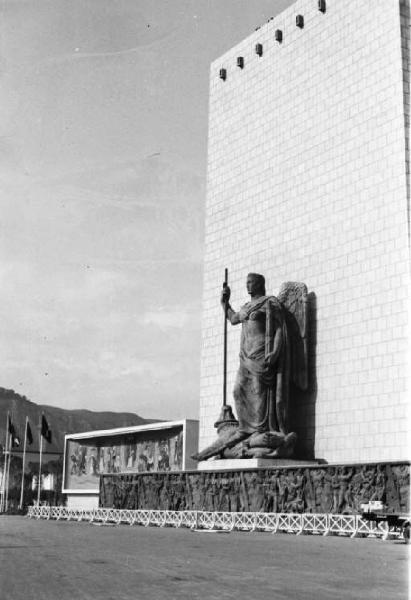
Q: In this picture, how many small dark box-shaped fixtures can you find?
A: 6